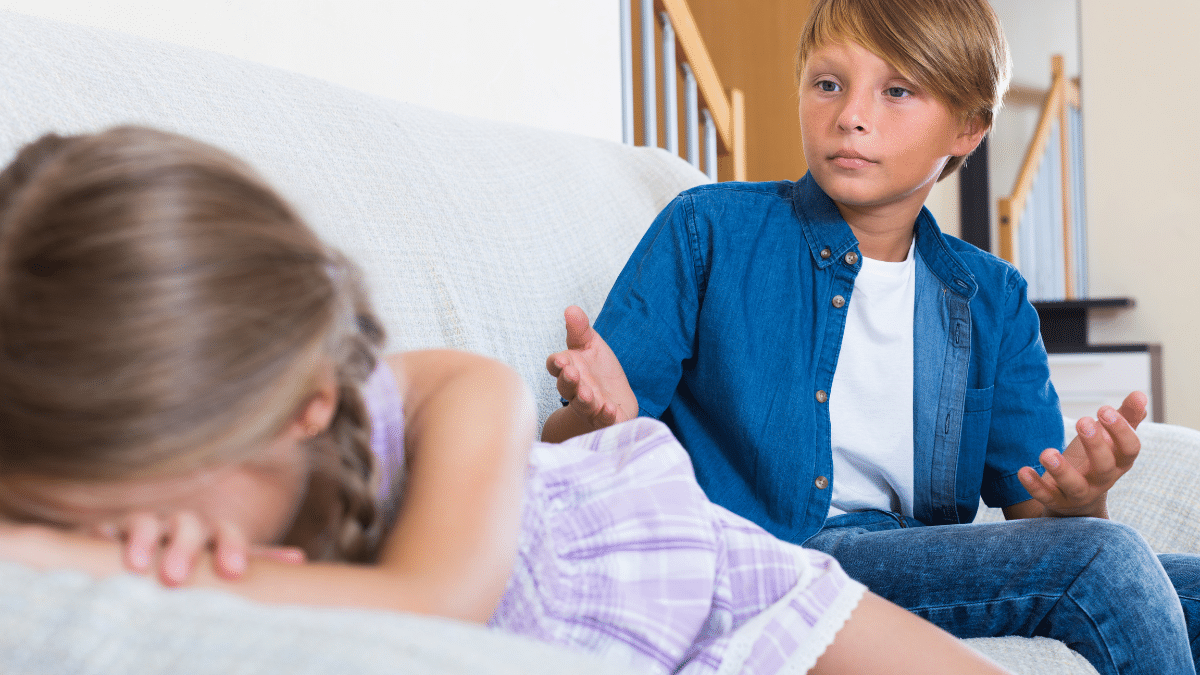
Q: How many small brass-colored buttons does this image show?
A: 5